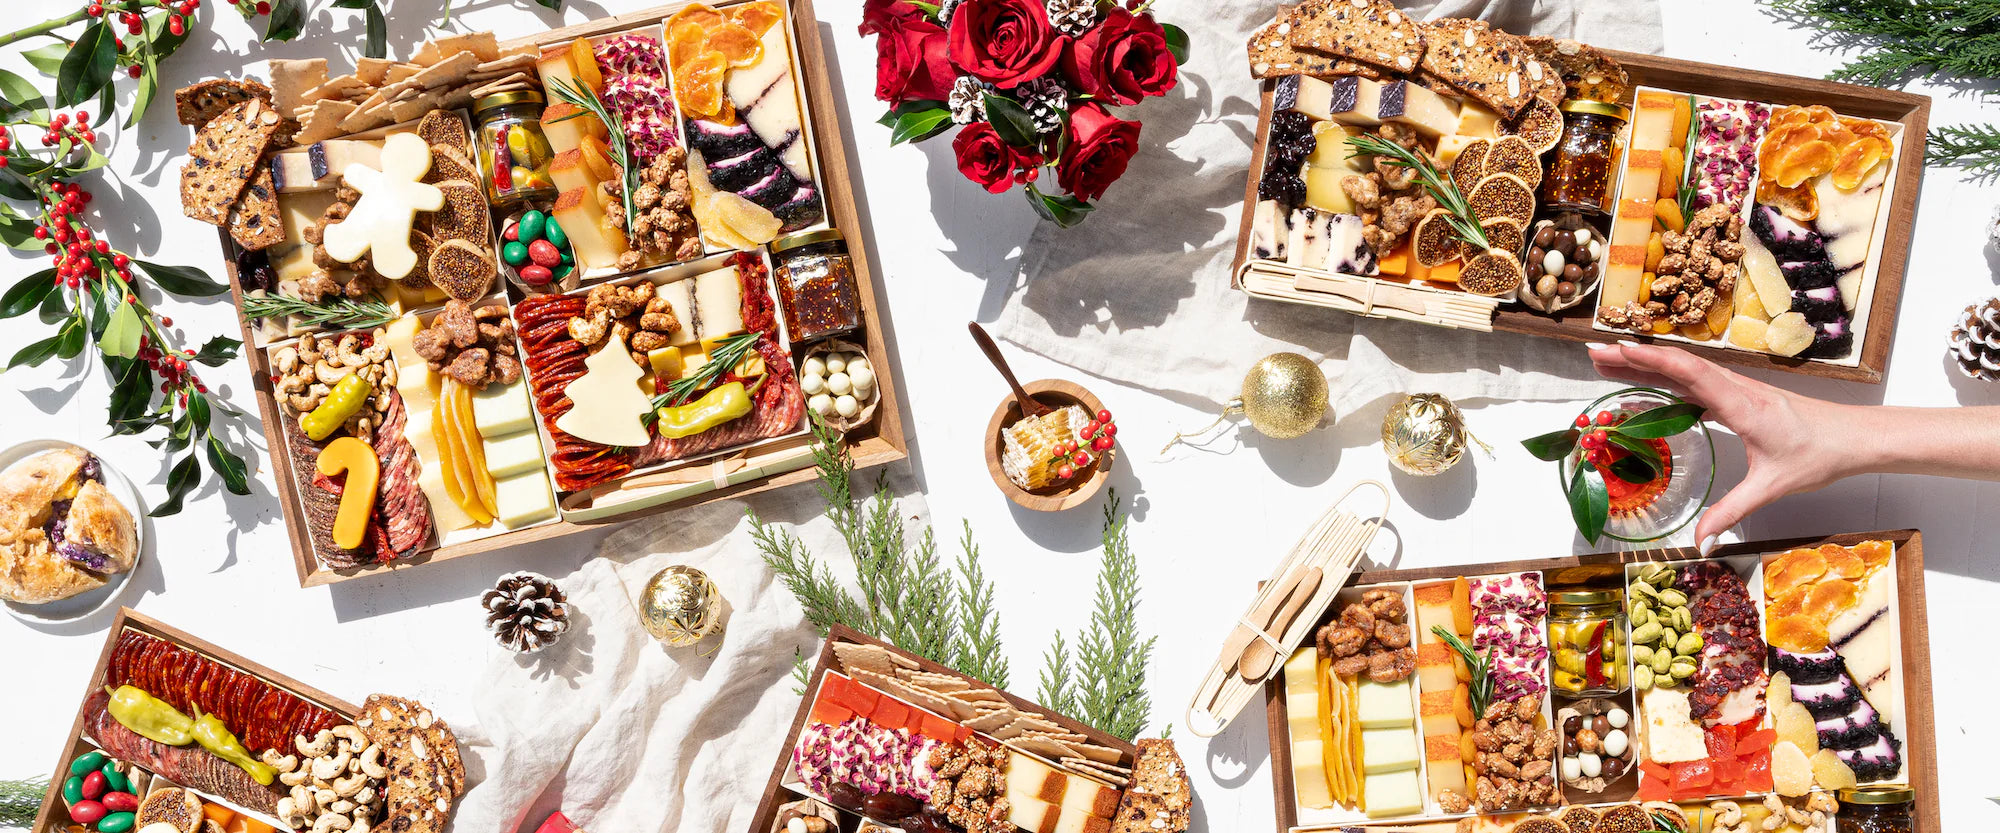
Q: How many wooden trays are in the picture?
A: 5